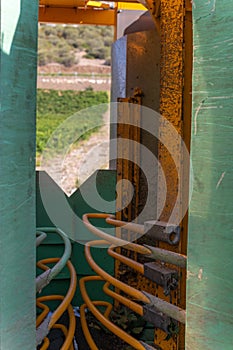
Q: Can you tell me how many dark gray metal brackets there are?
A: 3